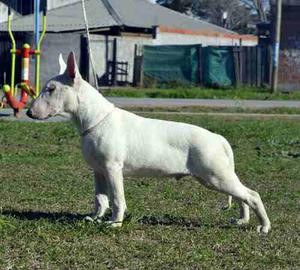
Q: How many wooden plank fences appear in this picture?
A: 1